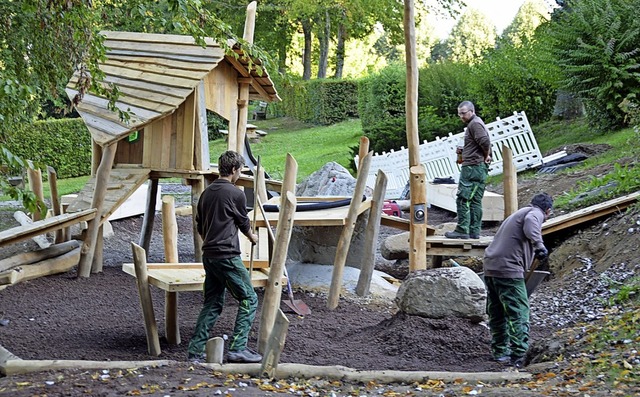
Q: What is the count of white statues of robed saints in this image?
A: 0